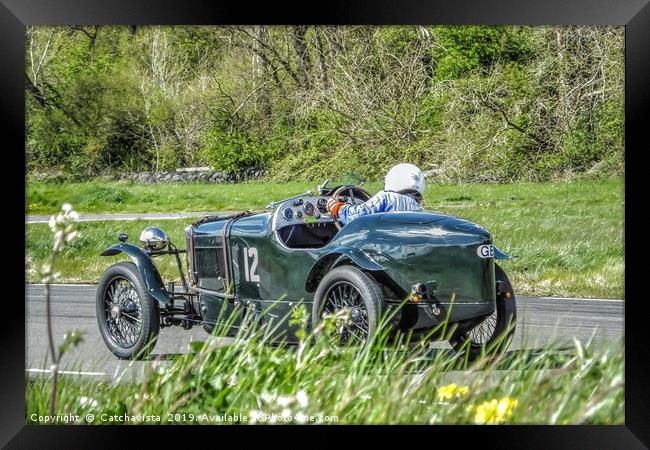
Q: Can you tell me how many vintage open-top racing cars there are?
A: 1